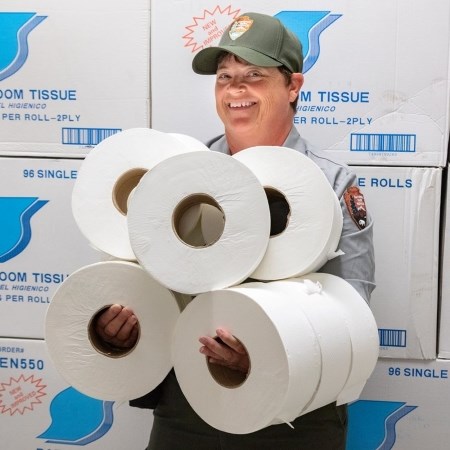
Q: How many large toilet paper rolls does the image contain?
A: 7